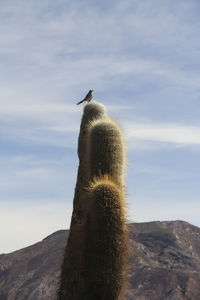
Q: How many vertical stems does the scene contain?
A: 3